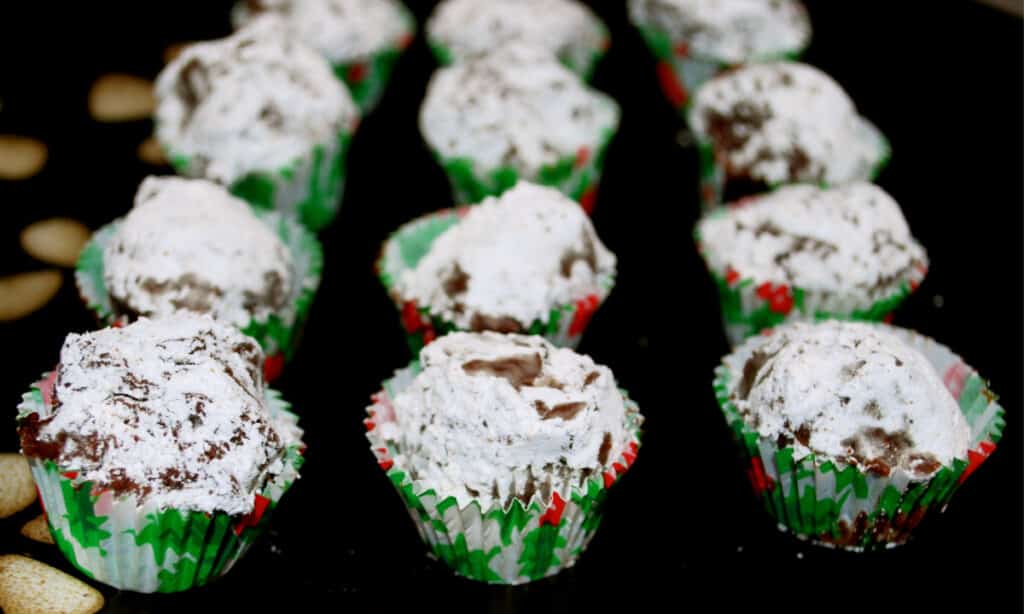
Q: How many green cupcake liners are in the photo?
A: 12